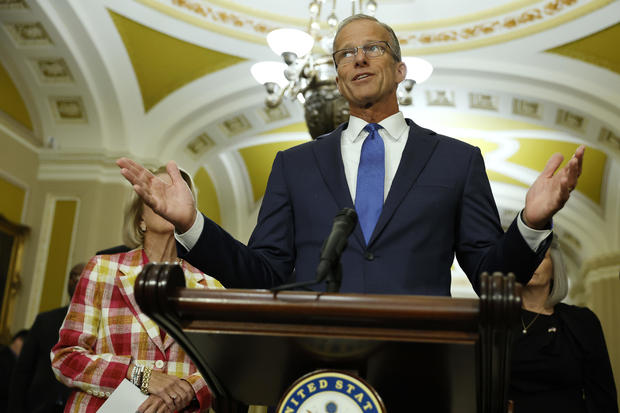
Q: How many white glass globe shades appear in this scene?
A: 3